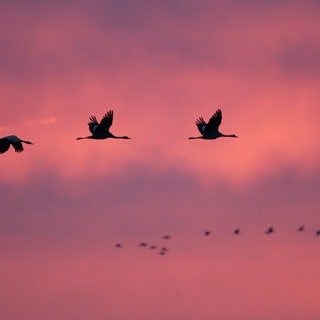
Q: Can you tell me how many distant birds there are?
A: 11